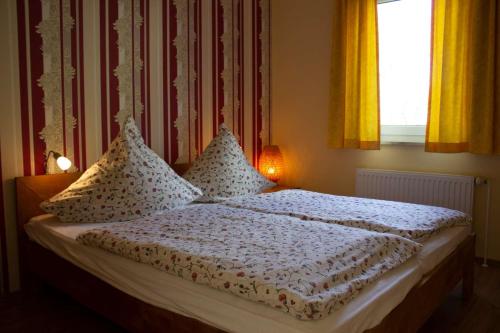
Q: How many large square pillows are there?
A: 2